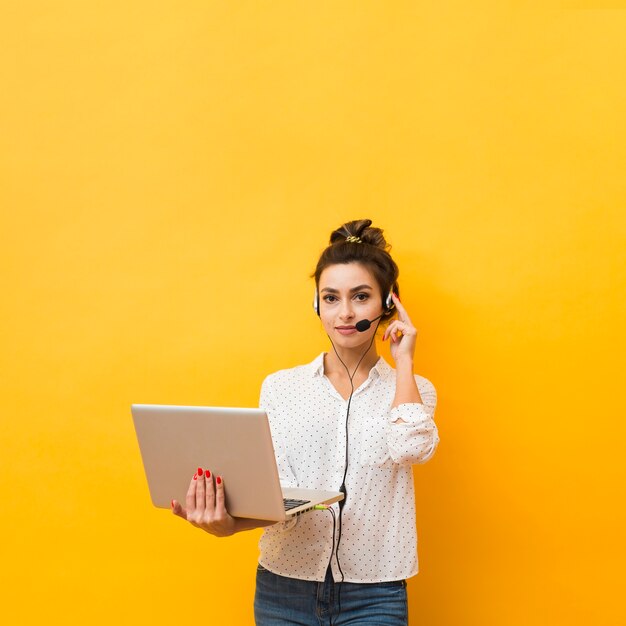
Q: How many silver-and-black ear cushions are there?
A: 2